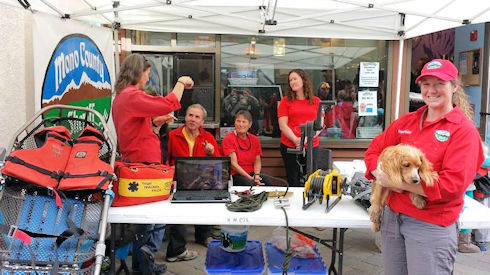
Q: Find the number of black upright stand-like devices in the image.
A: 1